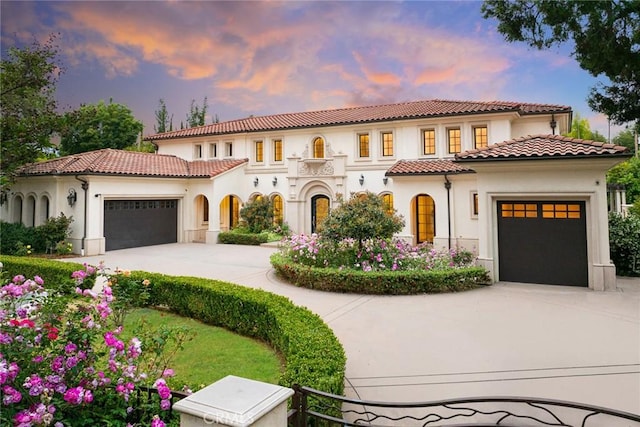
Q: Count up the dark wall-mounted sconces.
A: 5